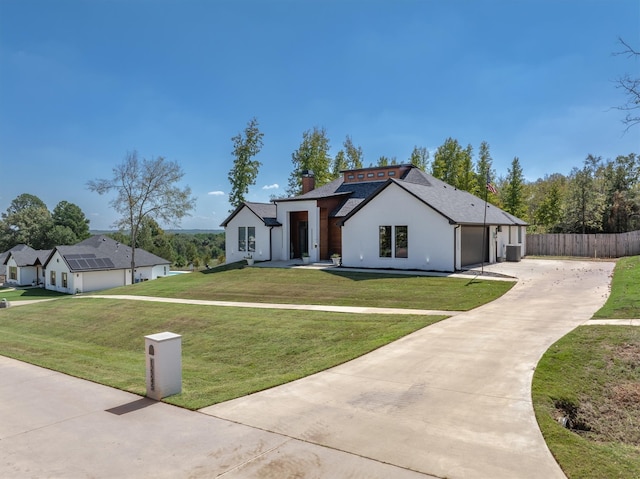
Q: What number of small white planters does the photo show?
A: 3